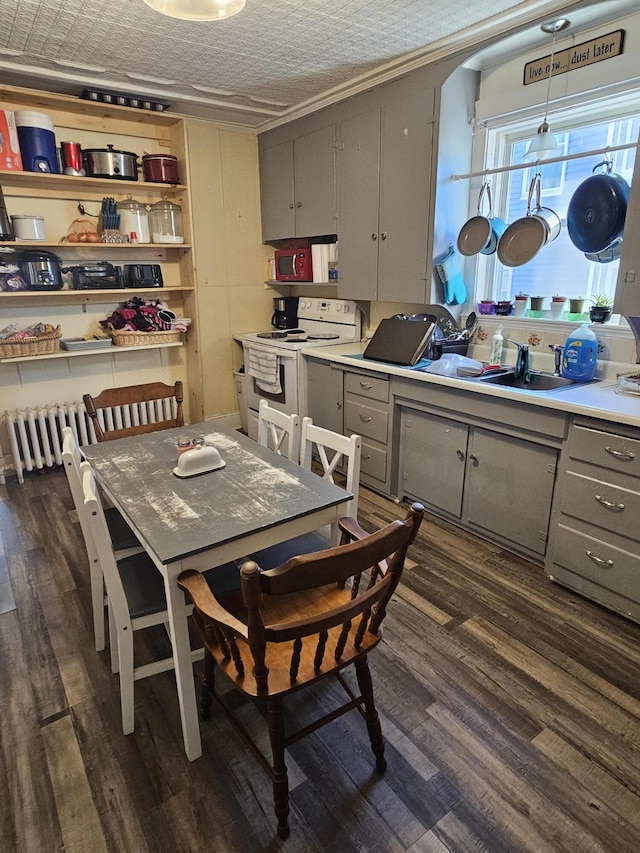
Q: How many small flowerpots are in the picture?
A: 7